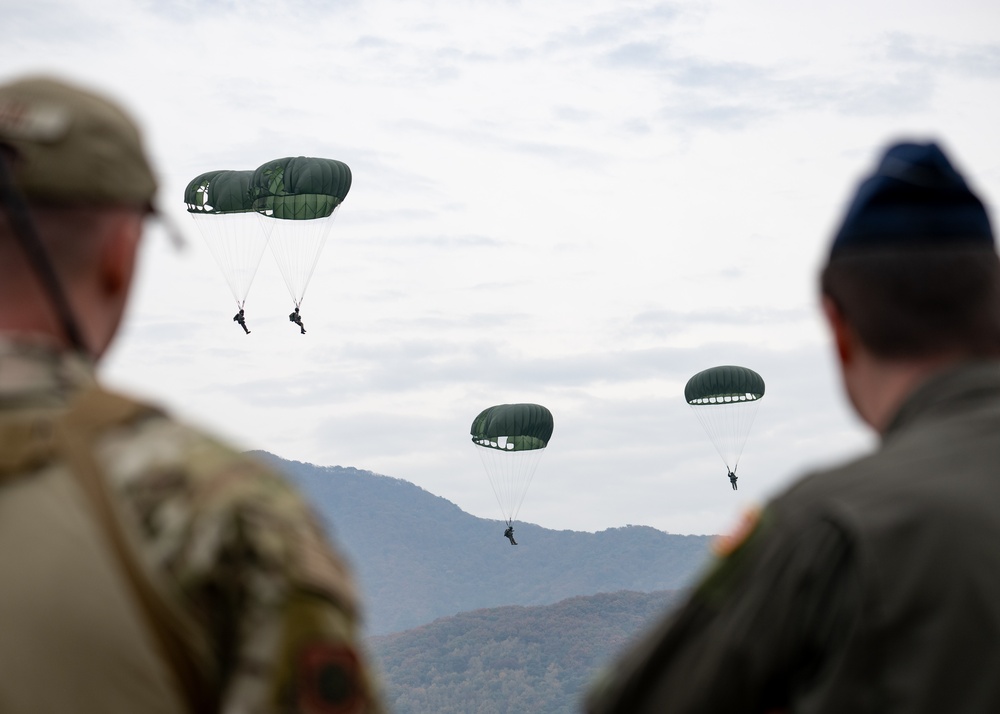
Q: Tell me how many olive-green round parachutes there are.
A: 4